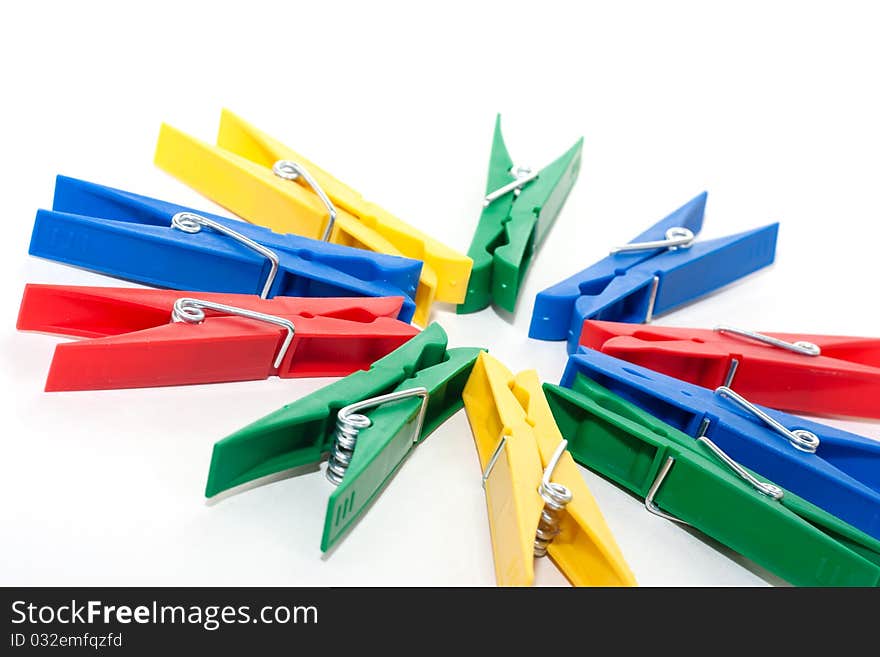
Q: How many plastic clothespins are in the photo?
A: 10